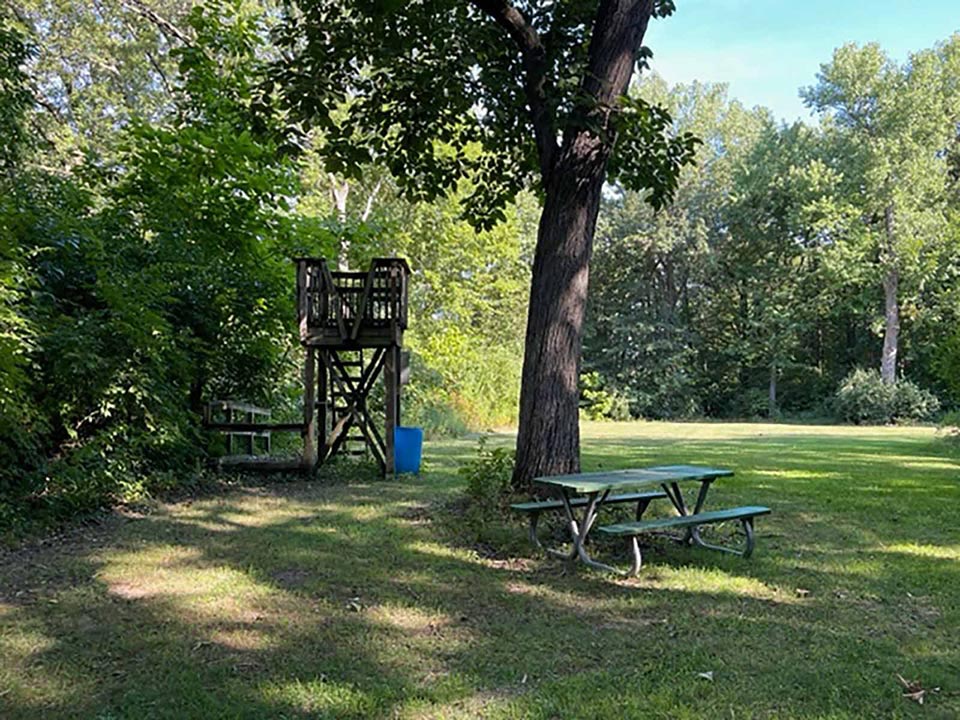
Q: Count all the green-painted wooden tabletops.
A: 1